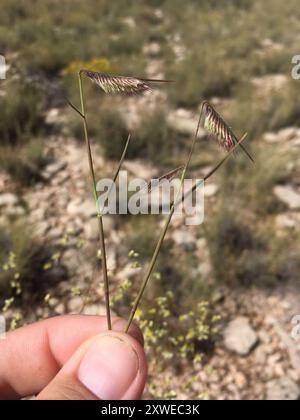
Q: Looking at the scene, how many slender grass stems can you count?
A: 2